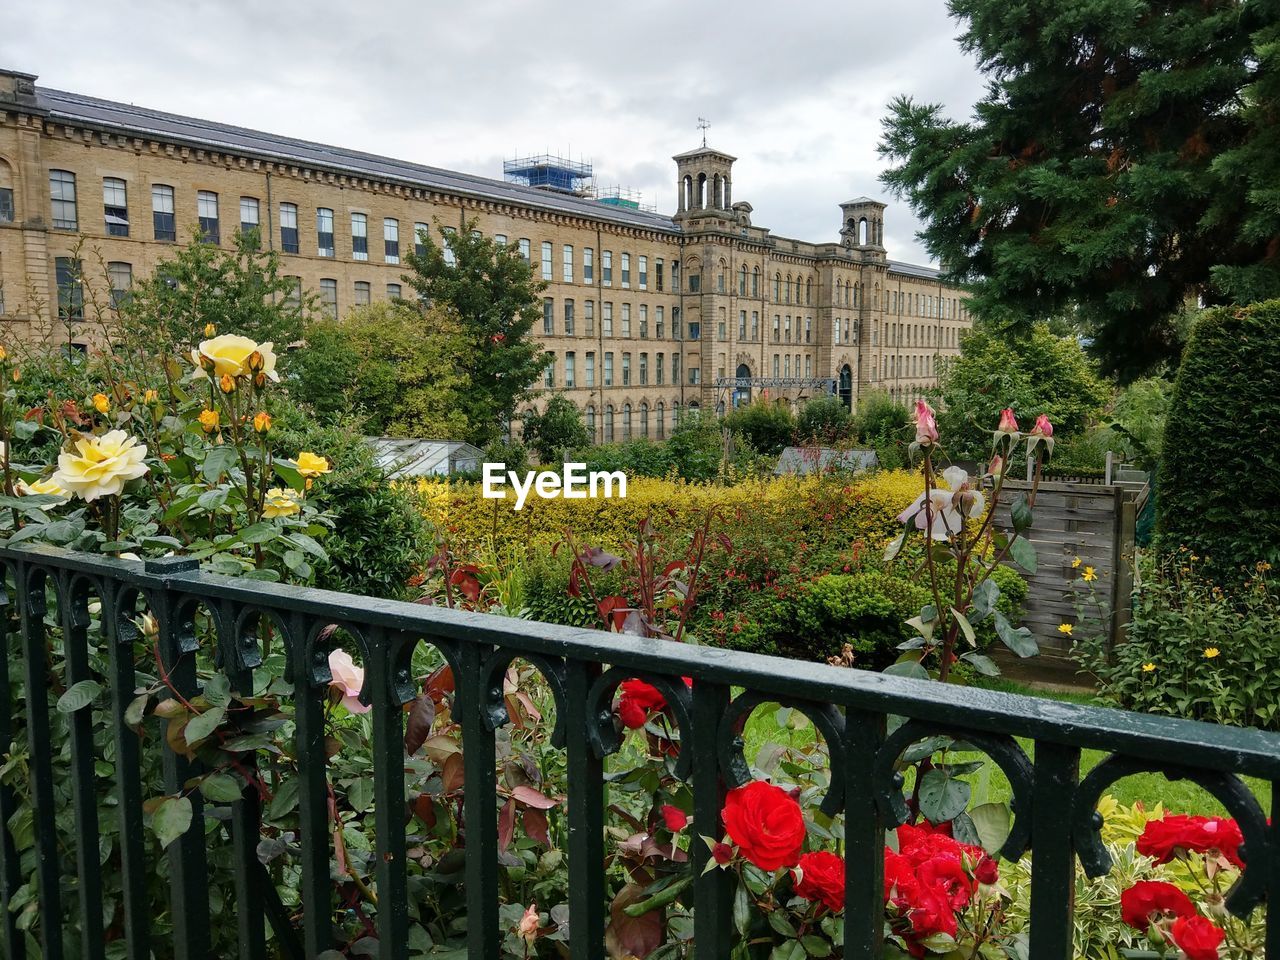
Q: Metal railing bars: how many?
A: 14